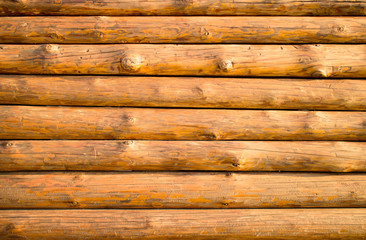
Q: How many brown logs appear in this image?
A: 8